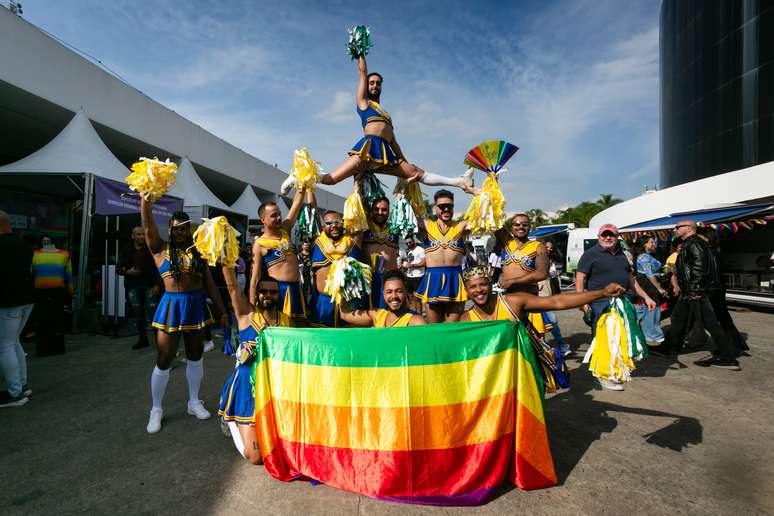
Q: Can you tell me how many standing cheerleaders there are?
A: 6